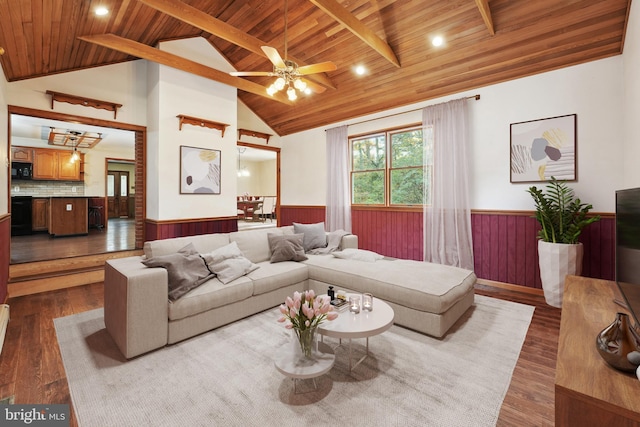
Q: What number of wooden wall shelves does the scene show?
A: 3